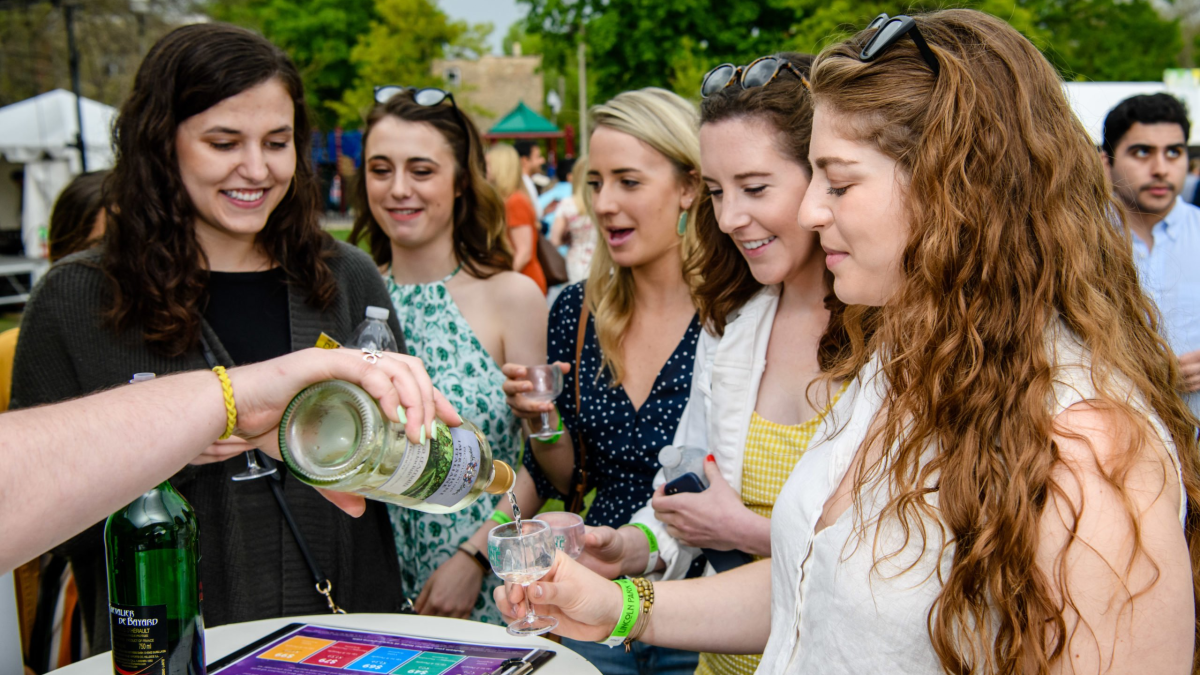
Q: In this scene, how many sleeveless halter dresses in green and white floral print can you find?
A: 1